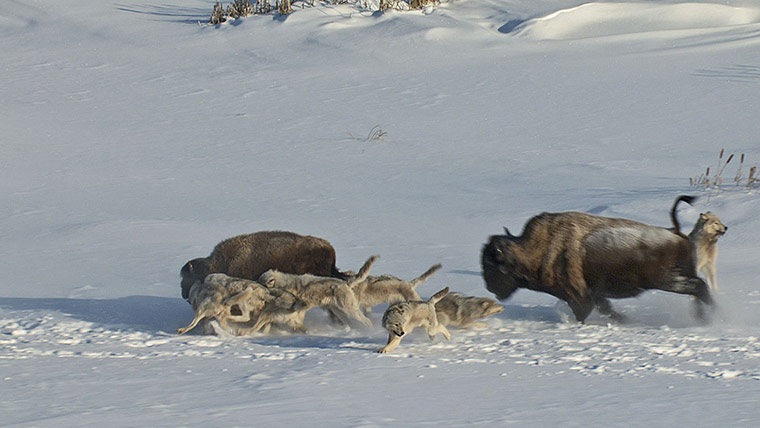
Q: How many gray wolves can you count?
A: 7